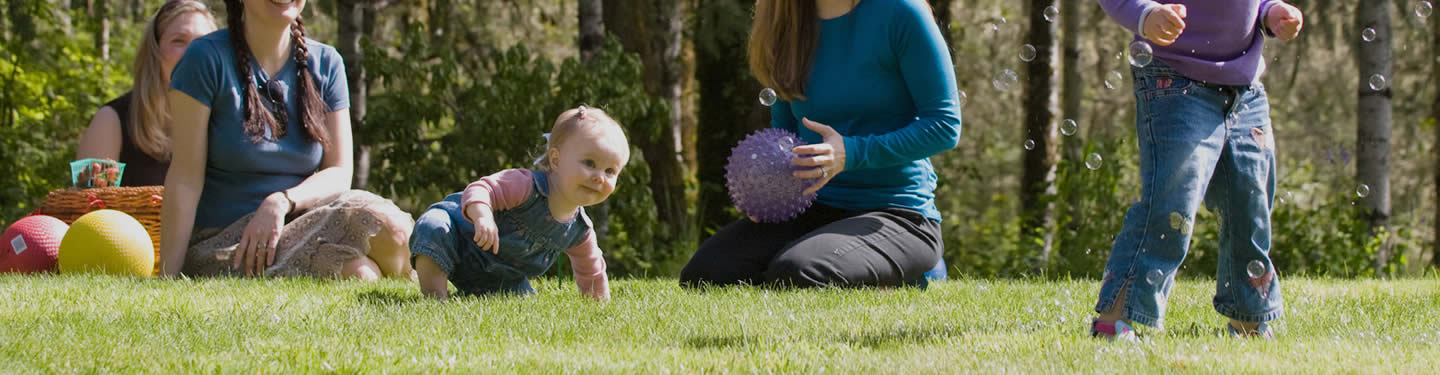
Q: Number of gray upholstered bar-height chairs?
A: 0